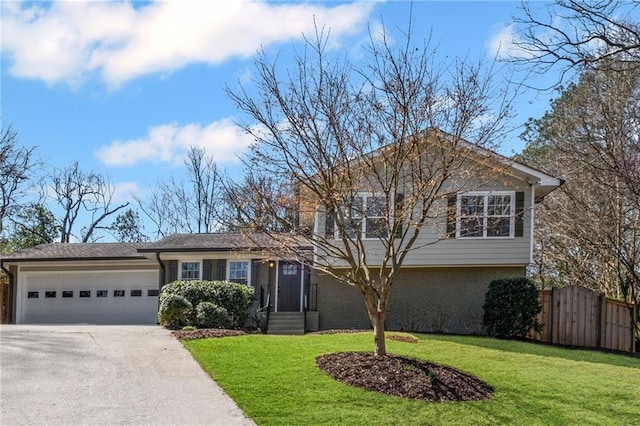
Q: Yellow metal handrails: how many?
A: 0